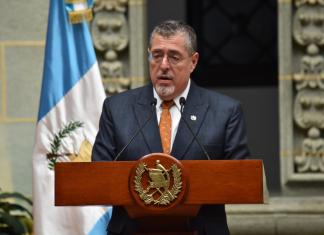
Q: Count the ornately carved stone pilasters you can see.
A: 2